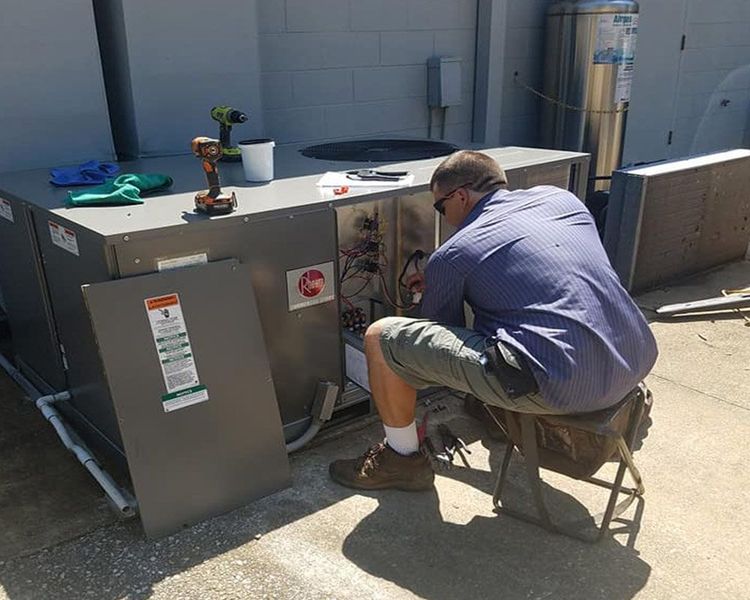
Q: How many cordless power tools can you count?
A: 2